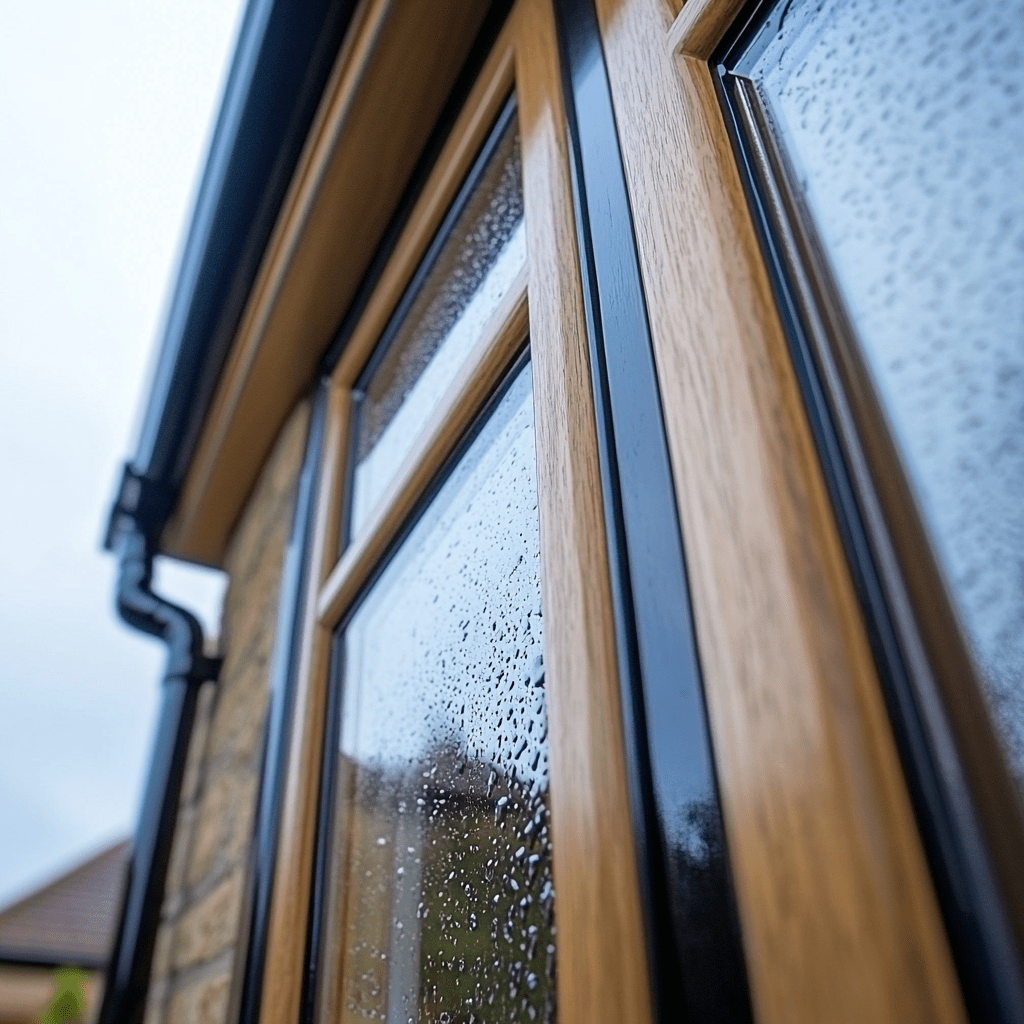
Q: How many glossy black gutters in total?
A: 1